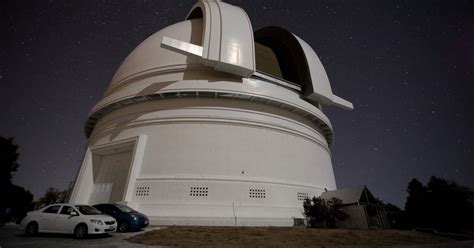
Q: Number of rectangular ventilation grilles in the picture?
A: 4